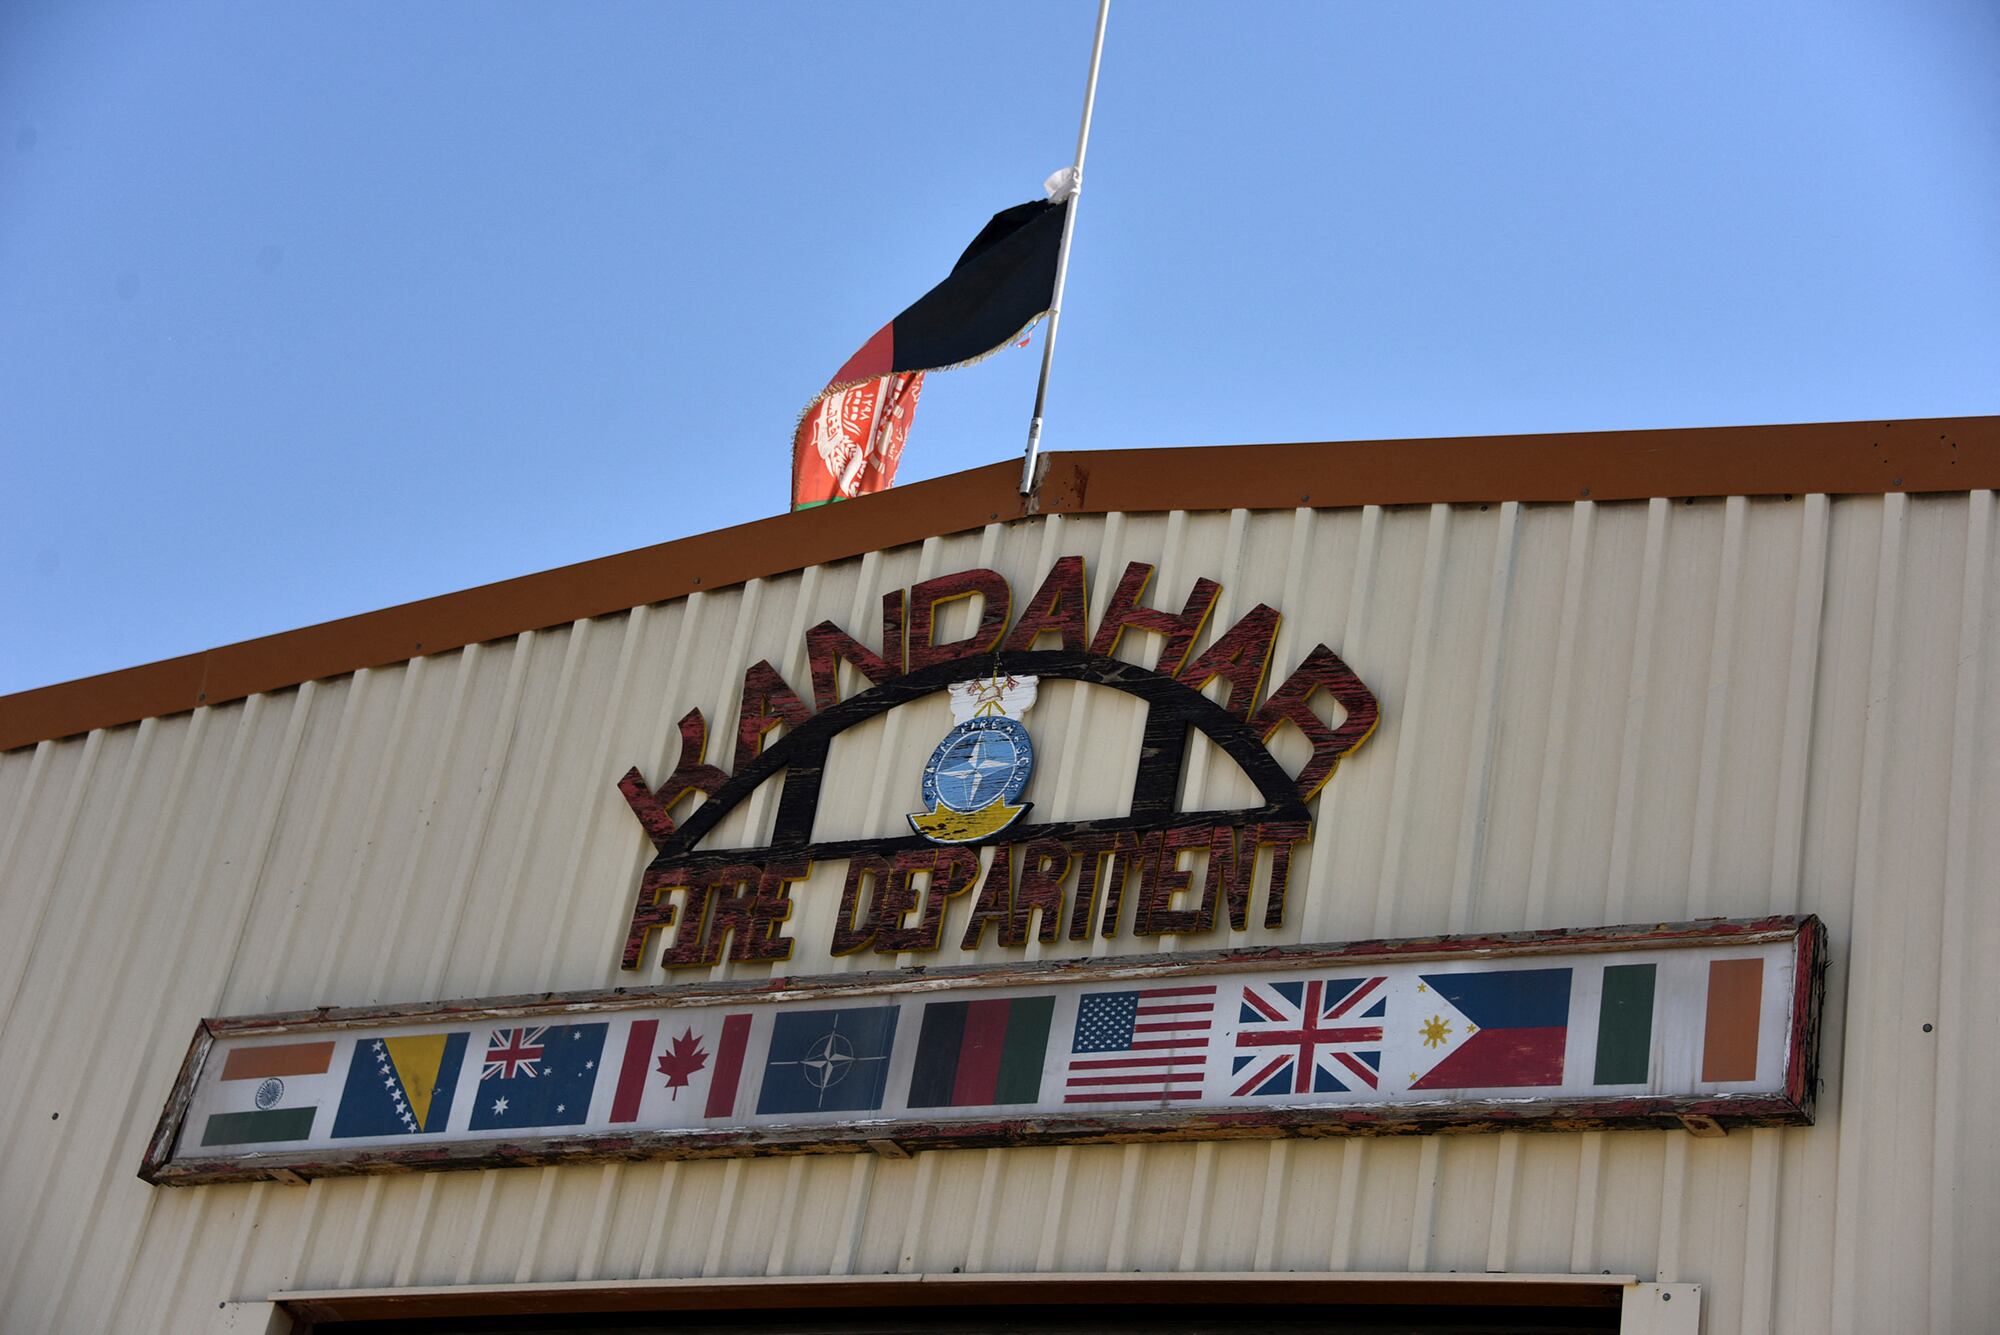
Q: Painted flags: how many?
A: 10